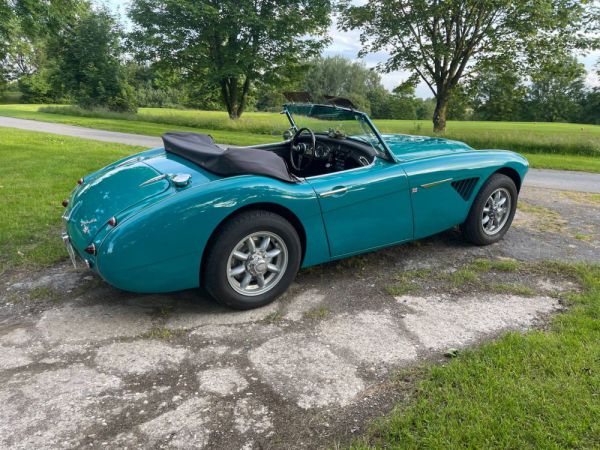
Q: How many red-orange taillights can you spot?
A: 4